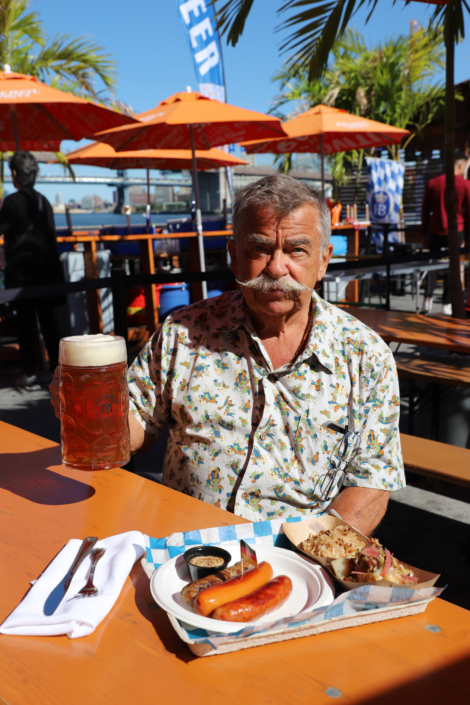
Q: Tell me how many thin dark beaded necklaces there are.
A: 1